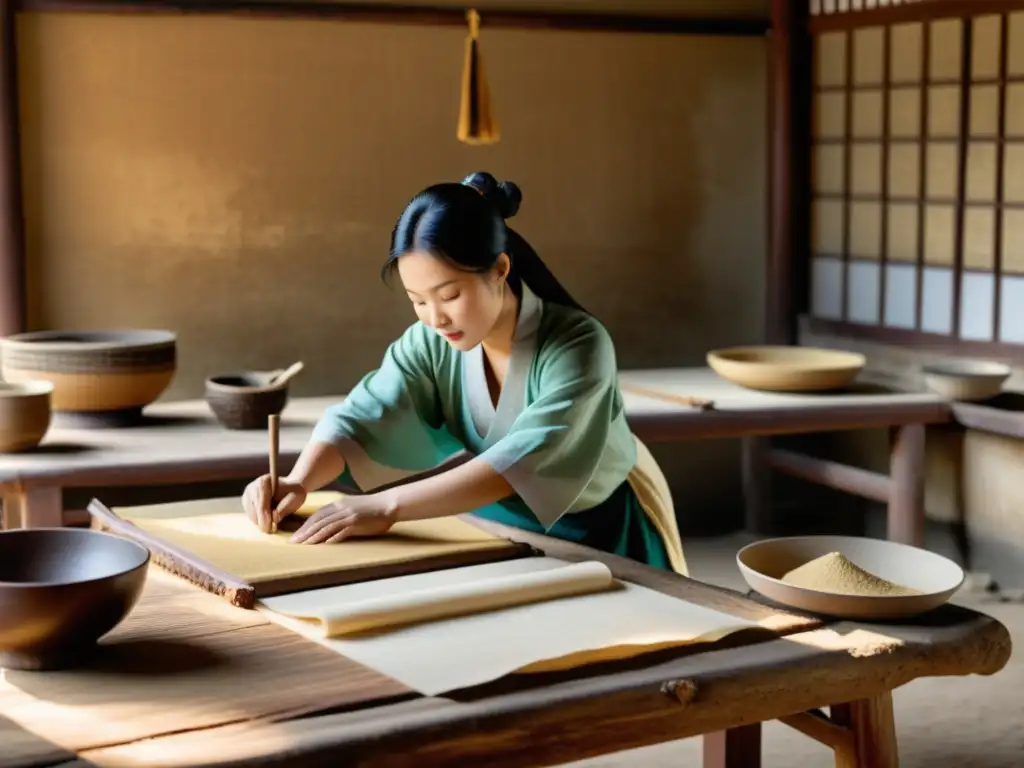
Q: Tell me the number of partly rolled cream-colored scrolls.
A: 1